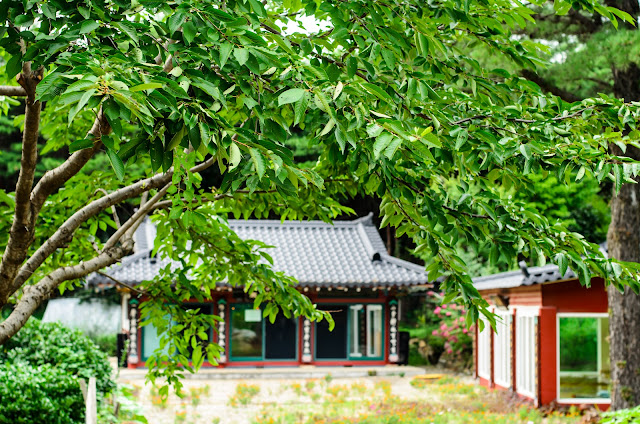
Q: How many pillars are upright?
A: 4